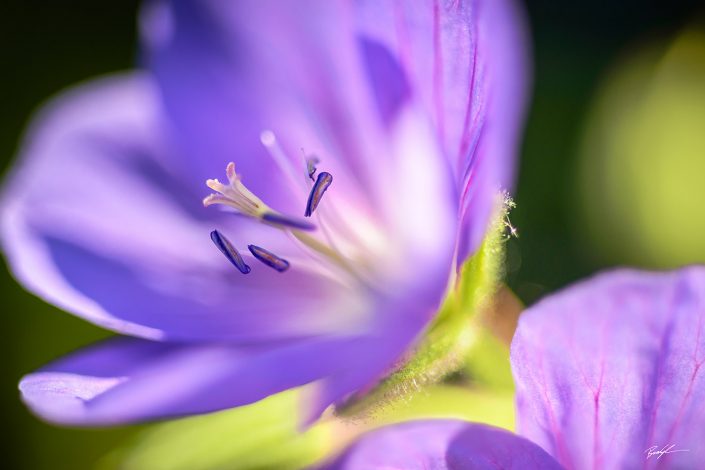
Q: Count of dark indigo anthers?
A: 4